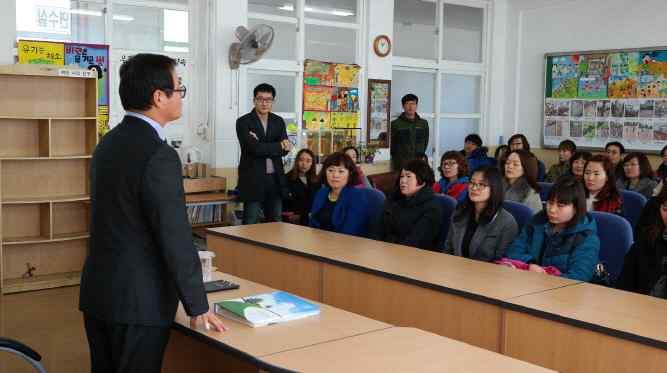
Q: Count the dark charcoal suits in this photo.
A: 1